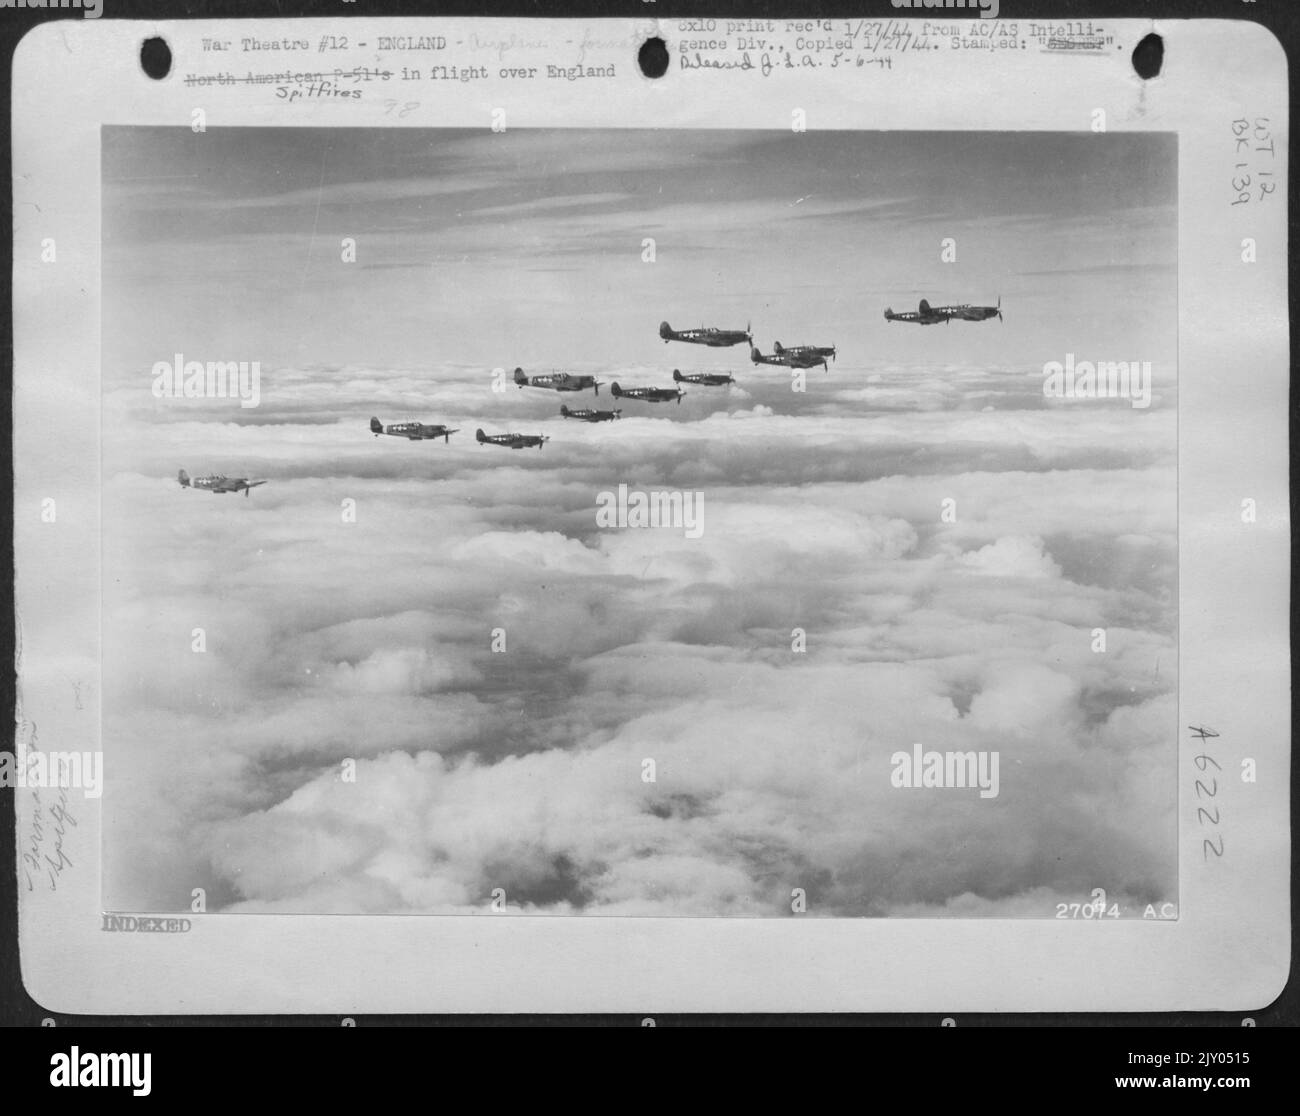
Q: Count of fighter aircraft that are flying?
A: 12